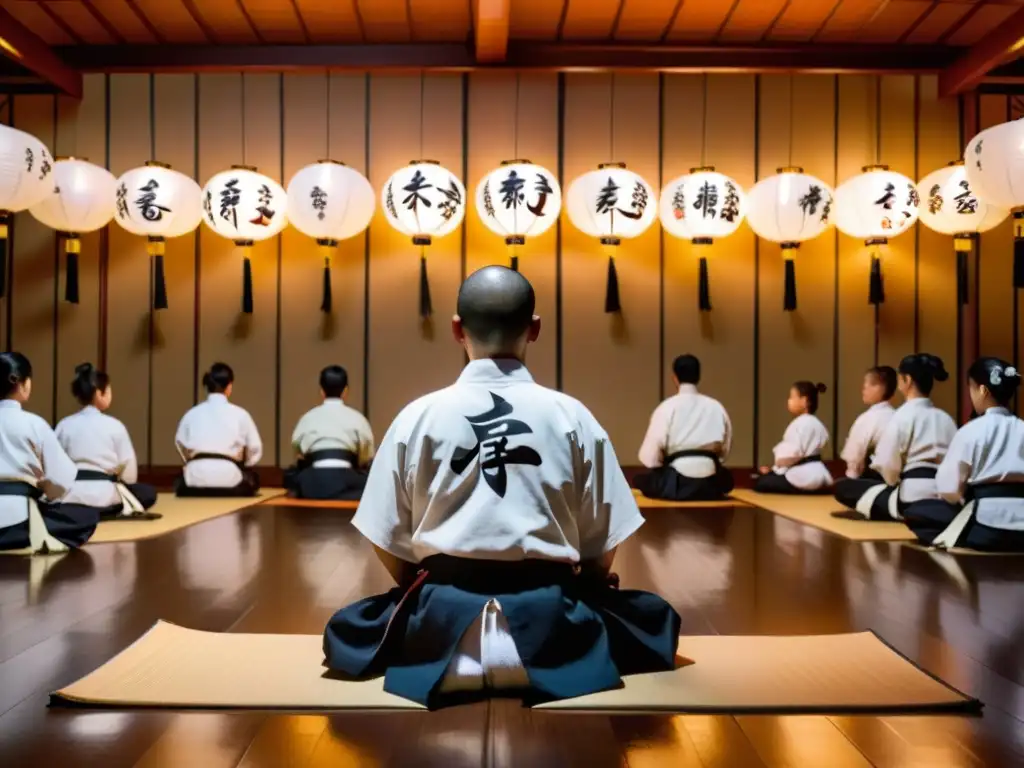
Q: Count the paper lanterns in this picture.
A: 13